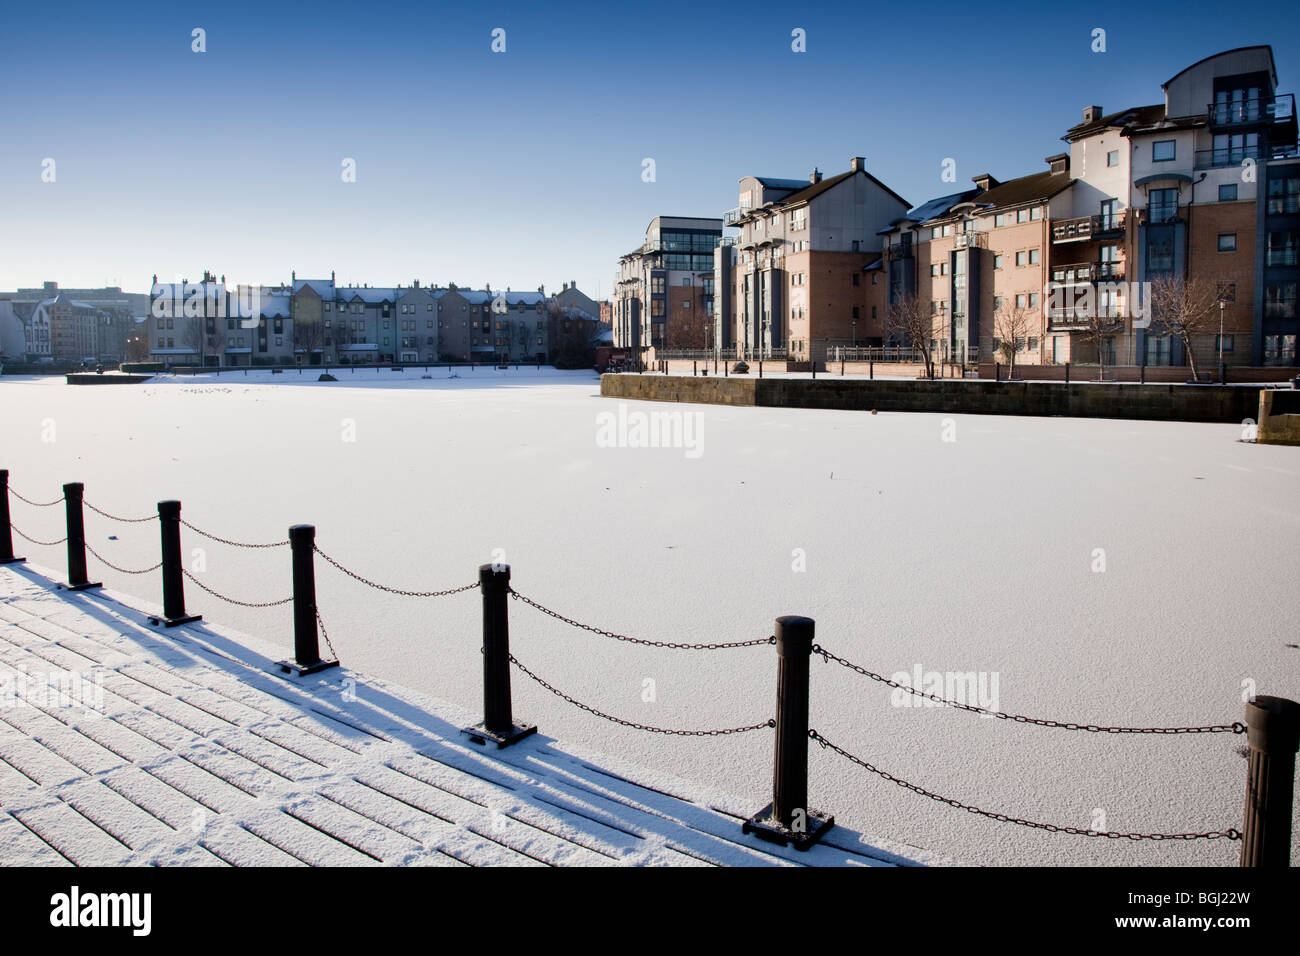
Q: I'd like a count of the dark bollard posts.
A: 7